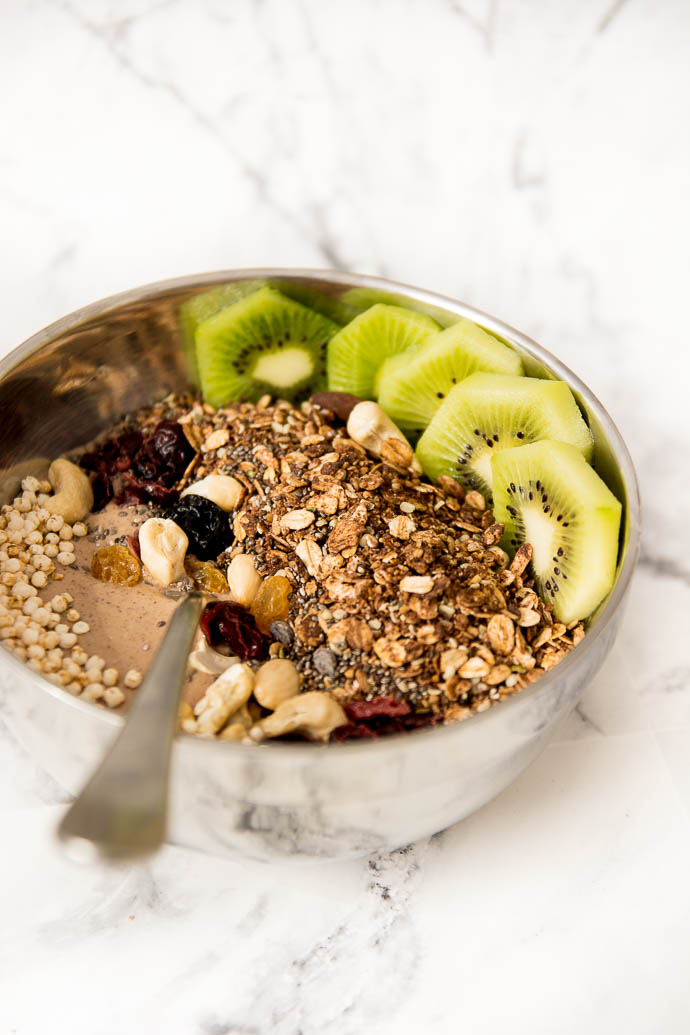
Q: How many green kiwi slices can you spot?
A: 5